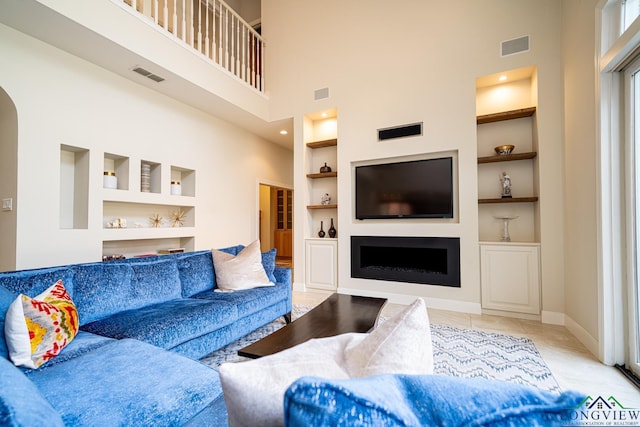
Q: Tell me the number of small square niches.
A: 3